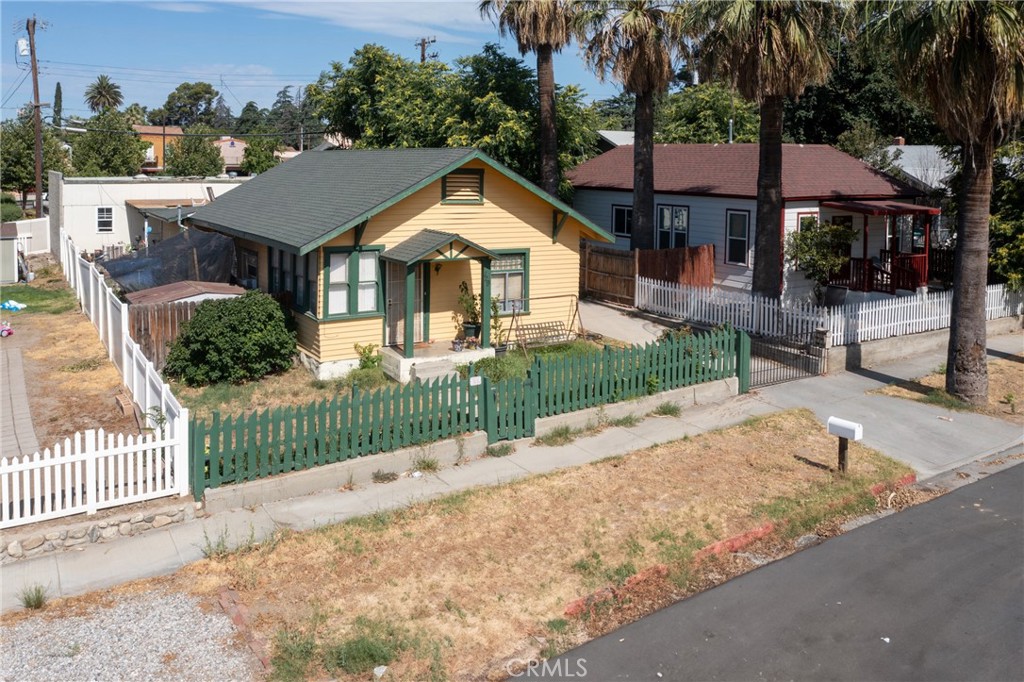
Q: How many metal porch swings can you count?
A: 1